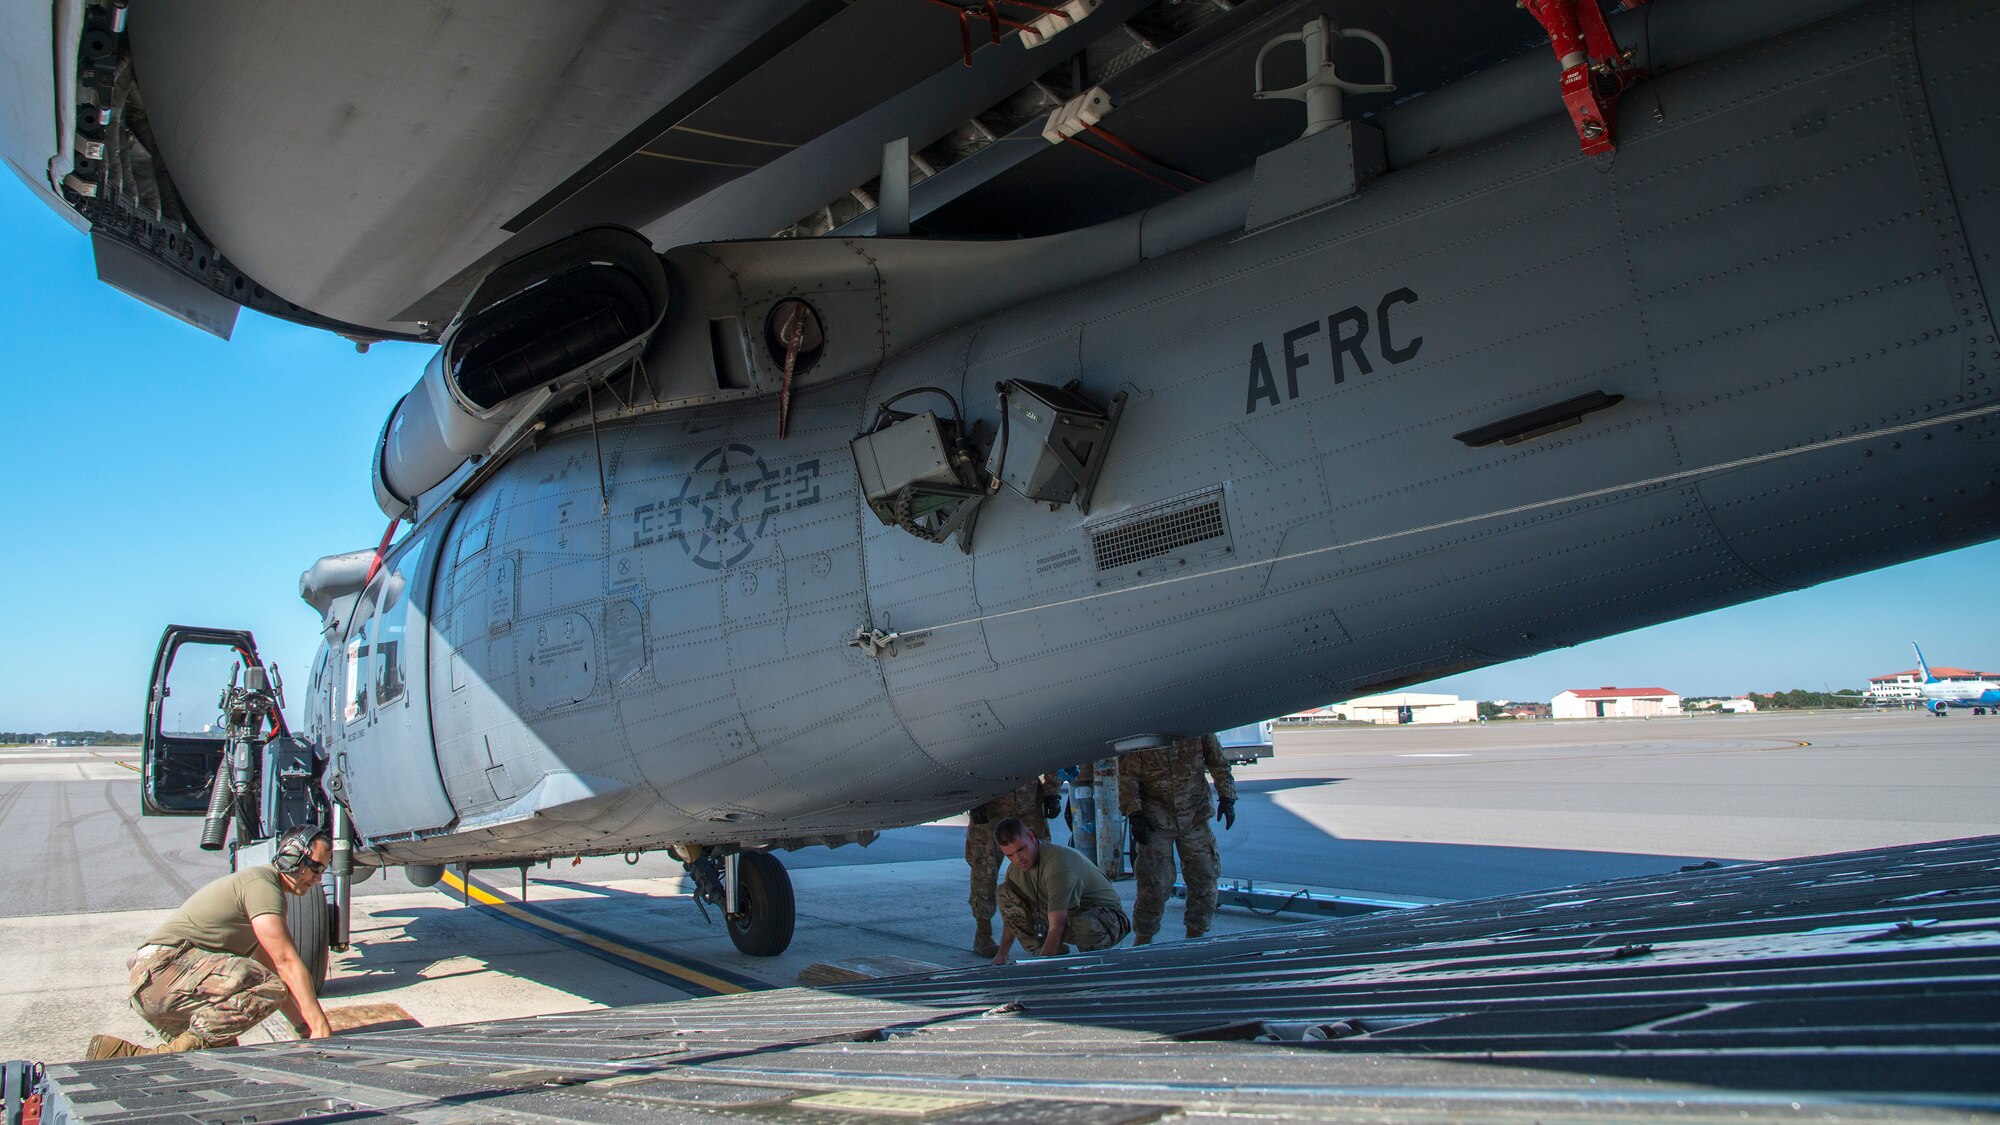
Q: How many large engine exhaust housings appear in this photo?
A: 1